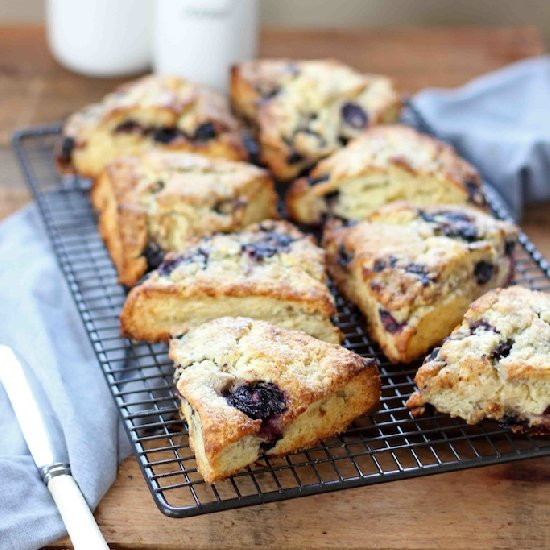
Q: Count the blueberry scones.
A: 8